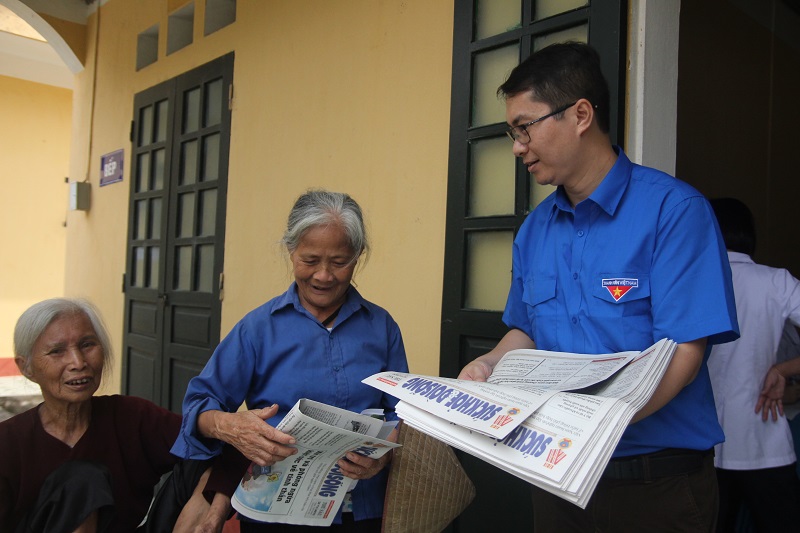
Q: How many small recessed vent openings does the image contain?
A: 3